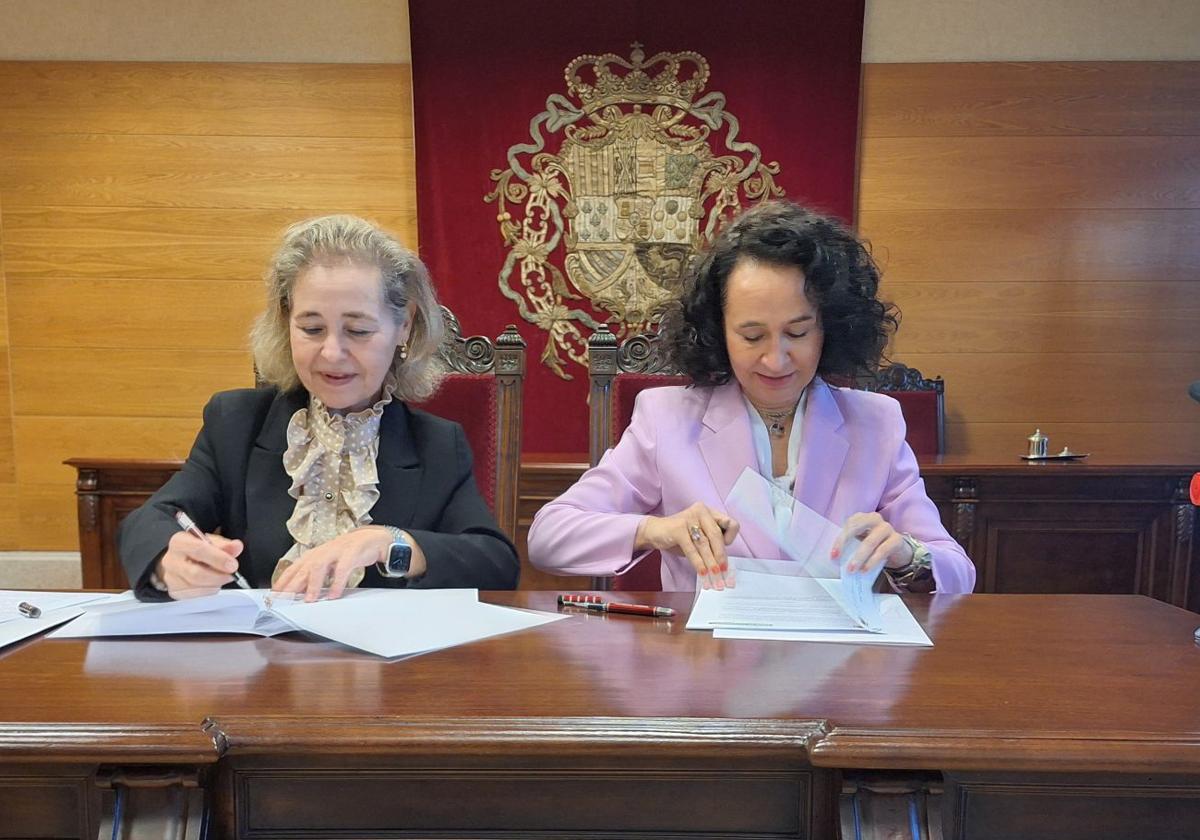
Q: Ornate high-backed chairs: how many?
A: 3